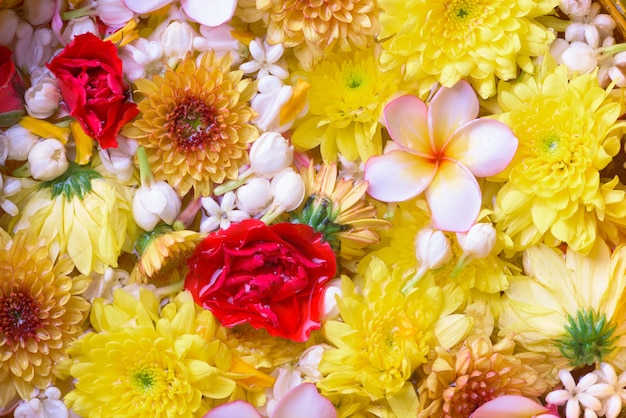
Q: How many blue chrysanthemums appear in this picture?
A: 0